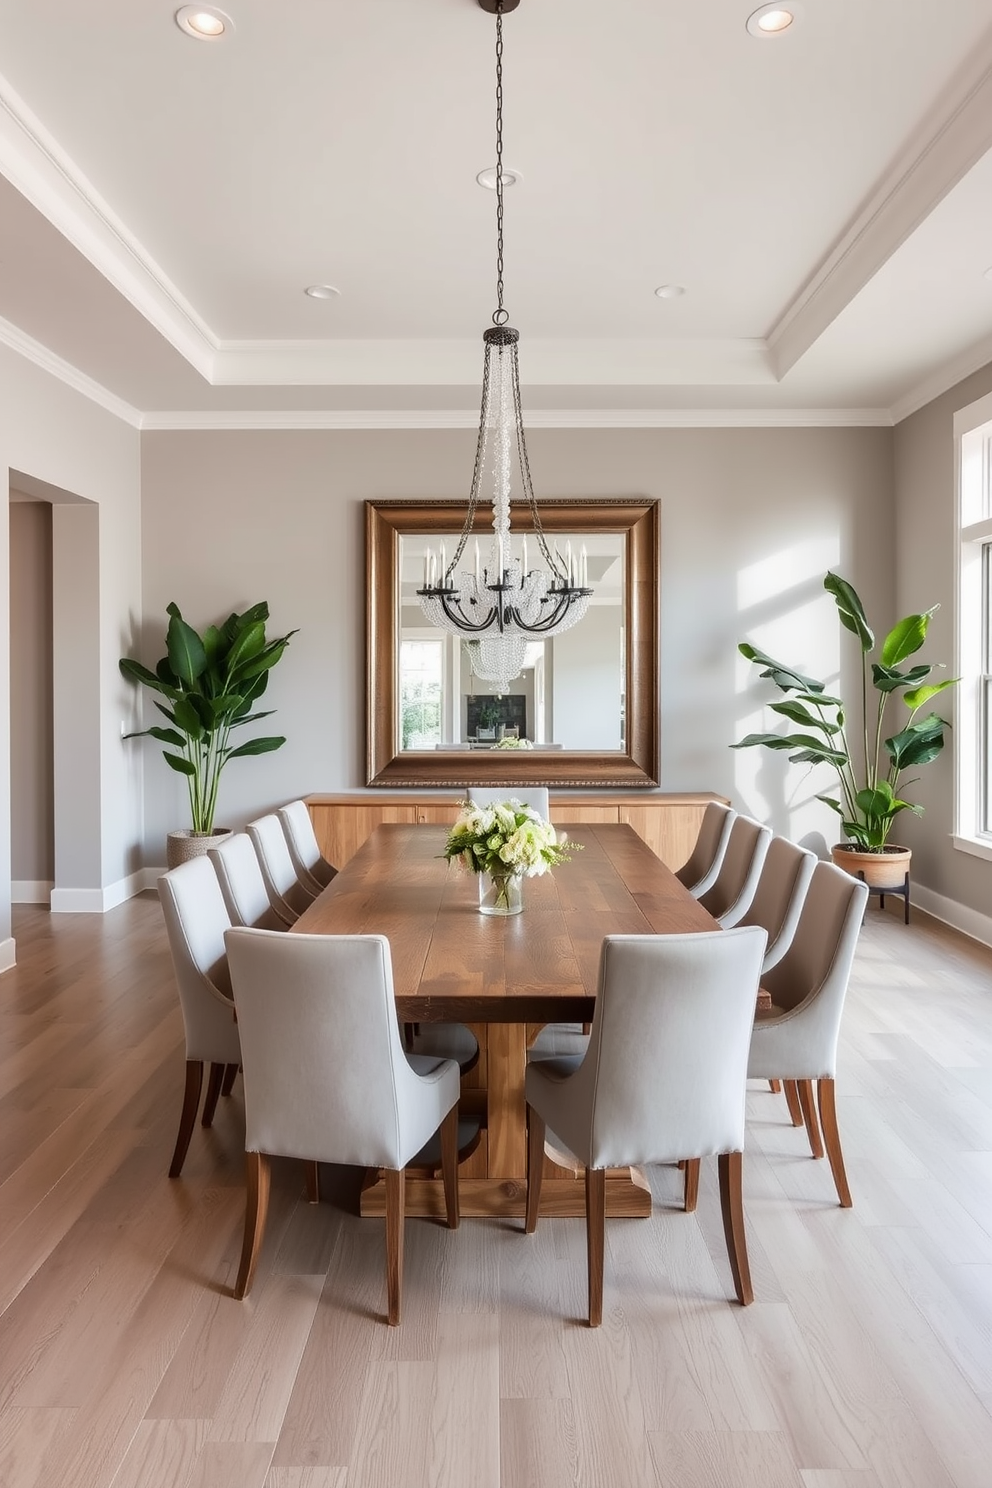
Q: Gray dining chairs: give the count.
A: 11